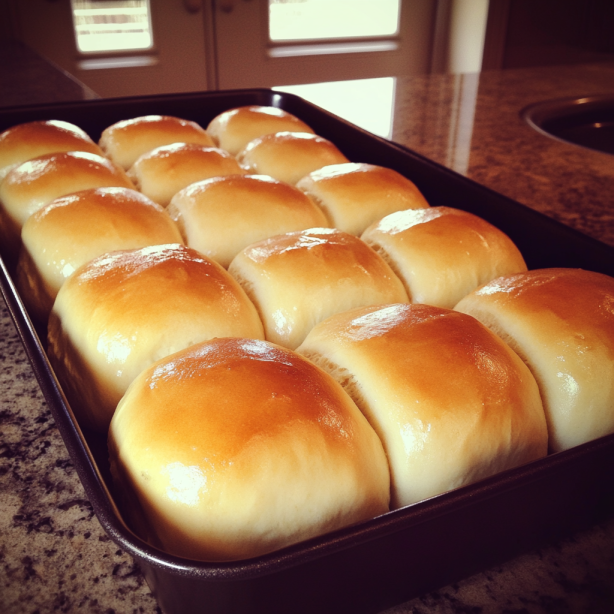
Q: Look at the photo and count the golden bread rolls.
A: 15